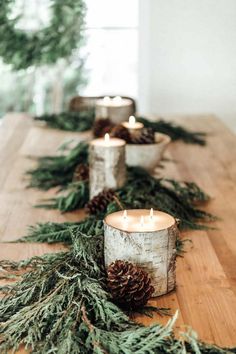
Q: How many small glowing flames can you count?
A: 7